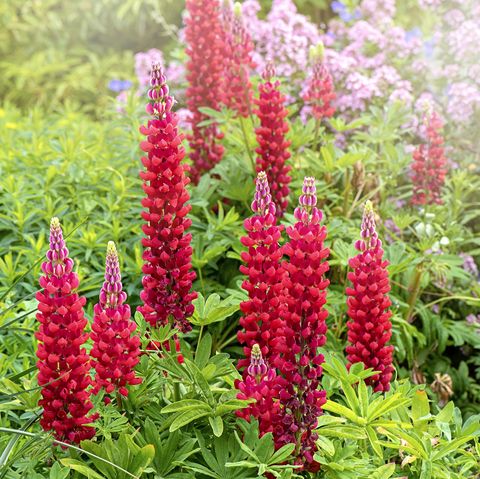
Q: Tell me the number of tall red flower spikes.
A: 12